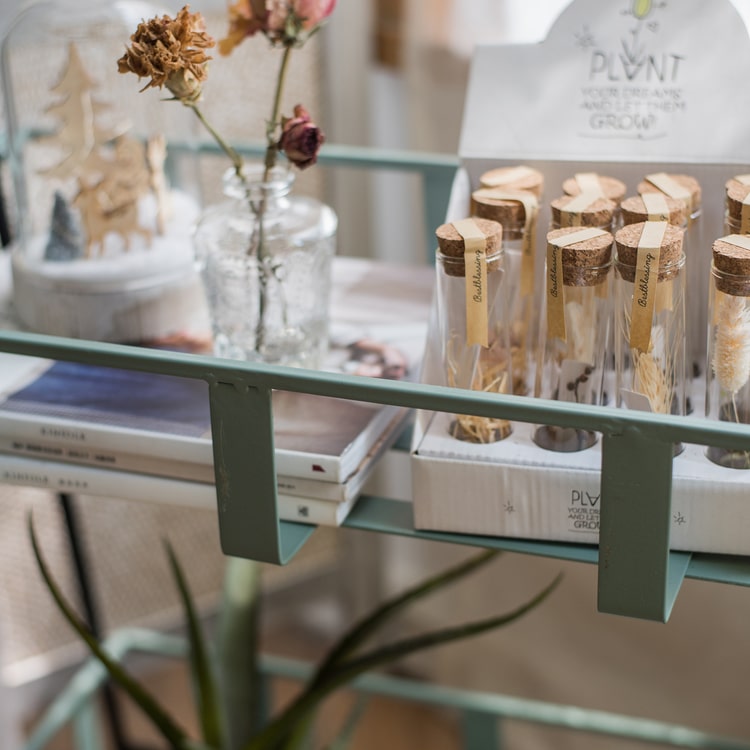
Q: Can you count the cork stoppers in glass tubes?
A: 12